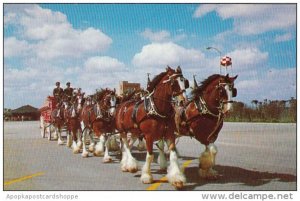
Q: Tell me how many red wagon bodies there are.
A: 1